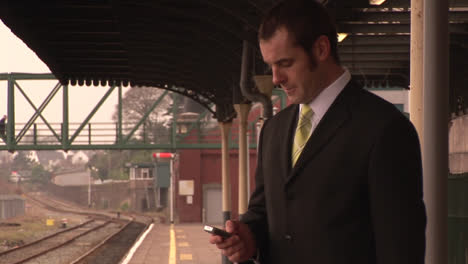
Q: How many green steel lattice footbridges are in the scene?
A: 1